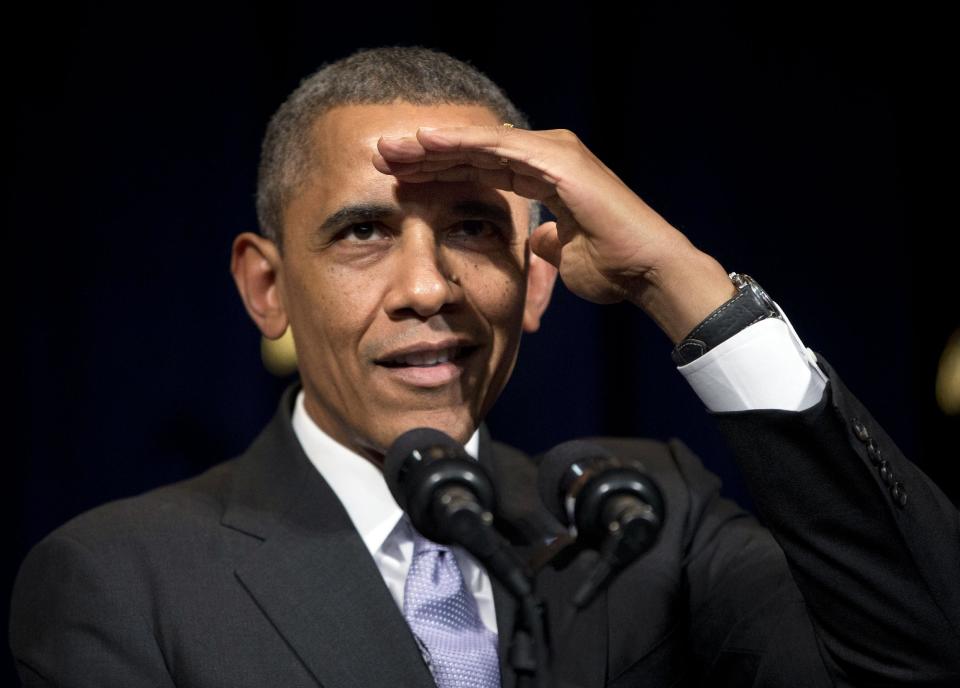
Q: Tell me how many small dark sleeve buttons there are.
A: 4